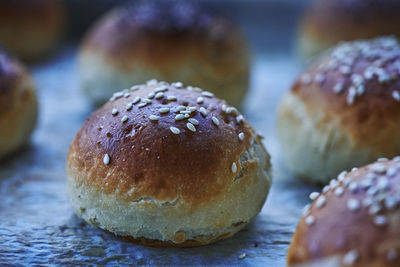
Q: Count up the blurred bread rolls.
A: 6